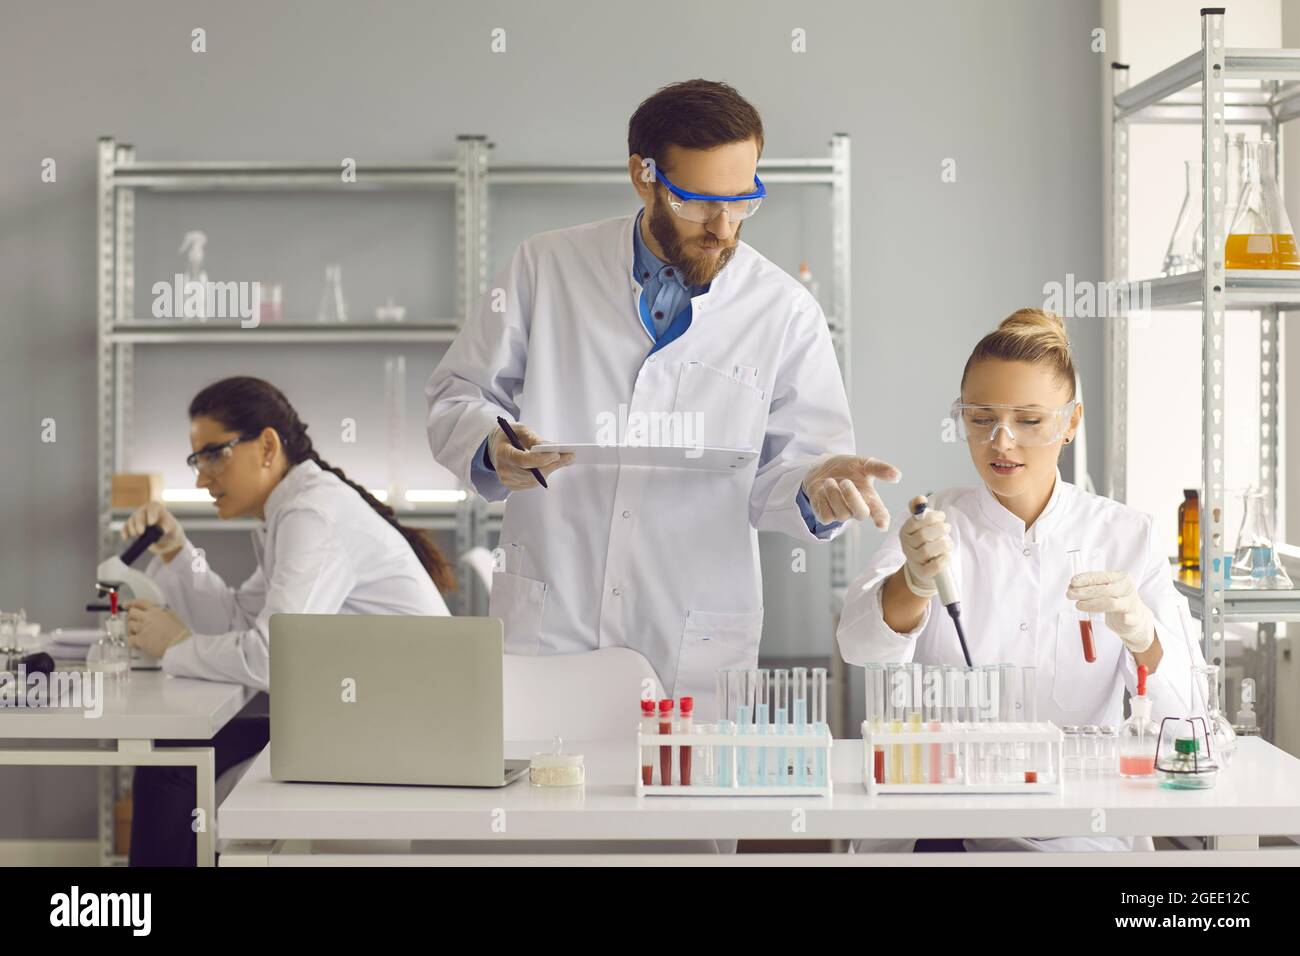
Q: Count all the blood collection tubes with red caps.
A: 3